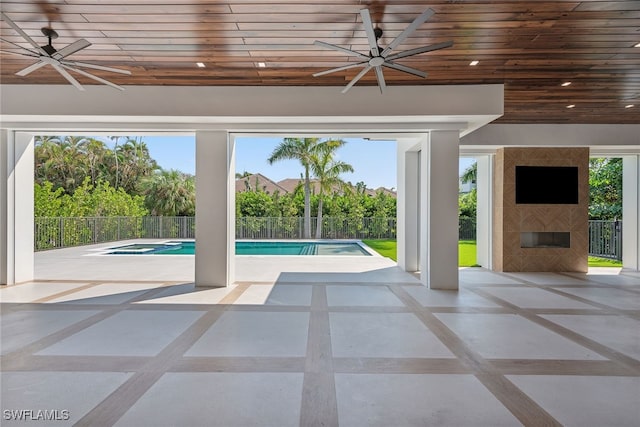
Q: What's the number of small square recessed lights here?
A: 7